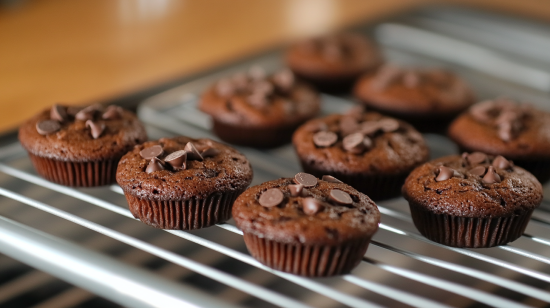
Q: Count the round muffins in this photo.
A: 9